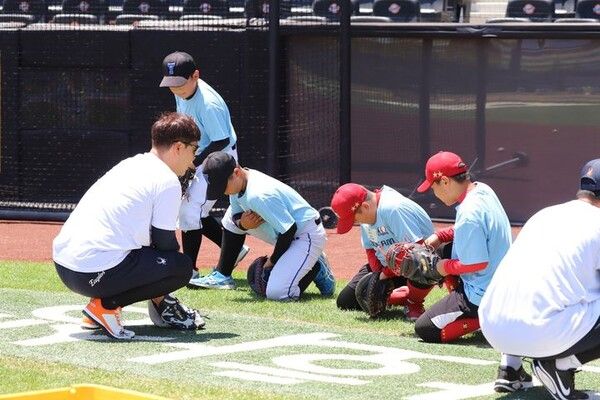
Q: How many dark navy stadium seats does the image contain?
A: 9